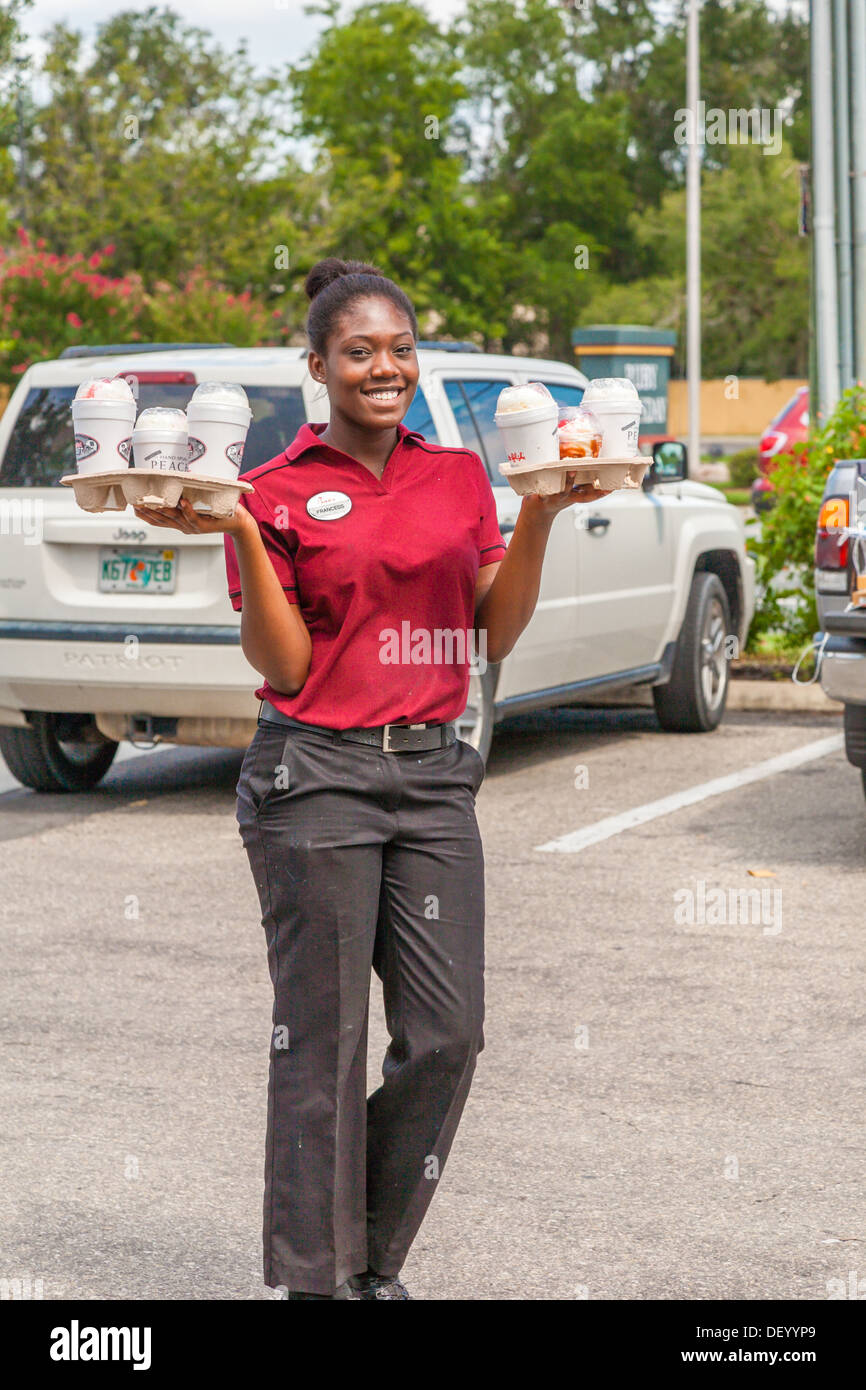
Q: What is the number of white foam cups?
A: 5